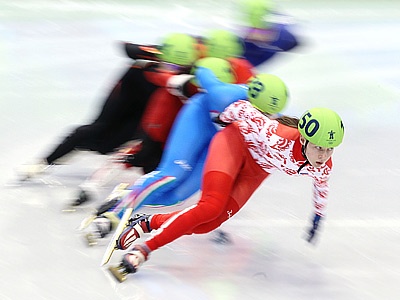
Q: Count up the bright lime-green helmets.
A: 6